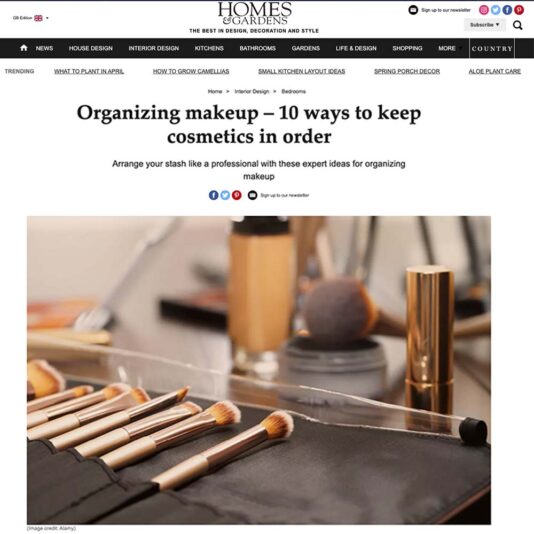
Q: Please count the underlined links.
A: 5